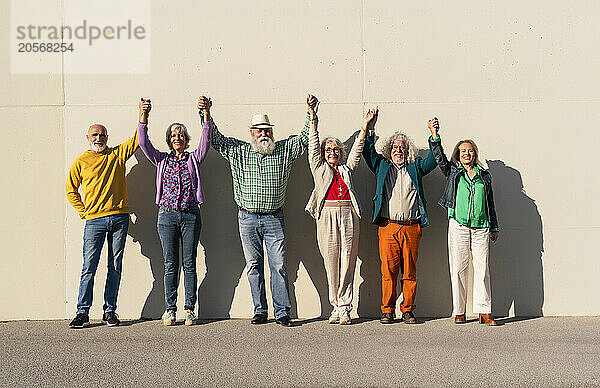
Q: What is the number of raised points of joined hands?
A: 5